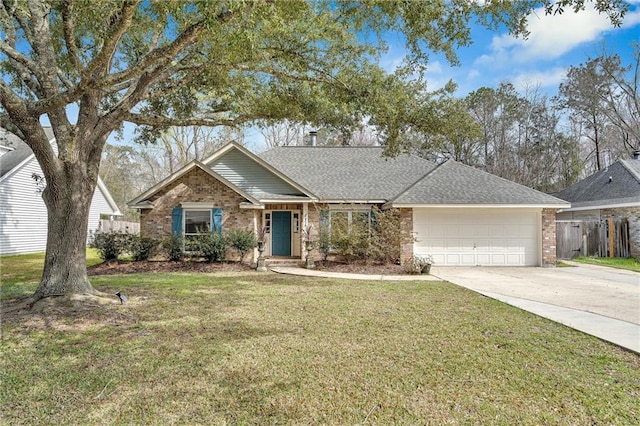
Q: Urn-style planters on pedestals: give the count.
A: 2